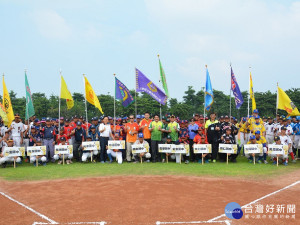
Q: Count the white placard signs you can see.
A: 12